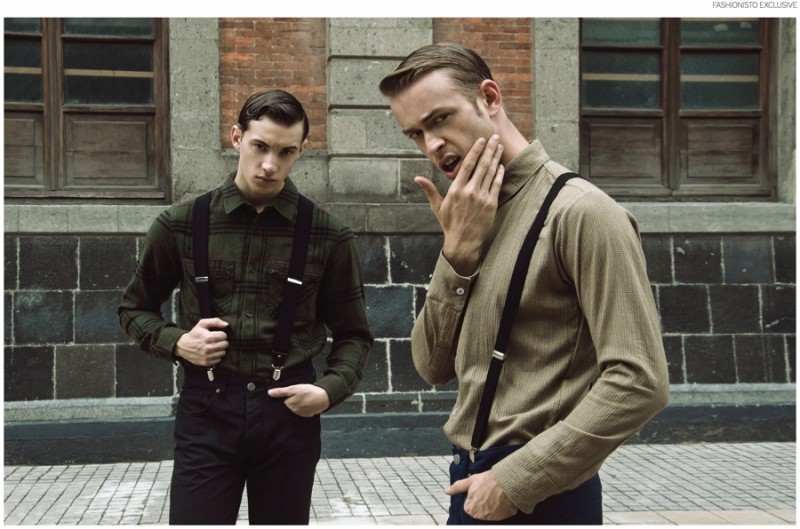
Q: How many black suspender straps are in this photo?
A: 3